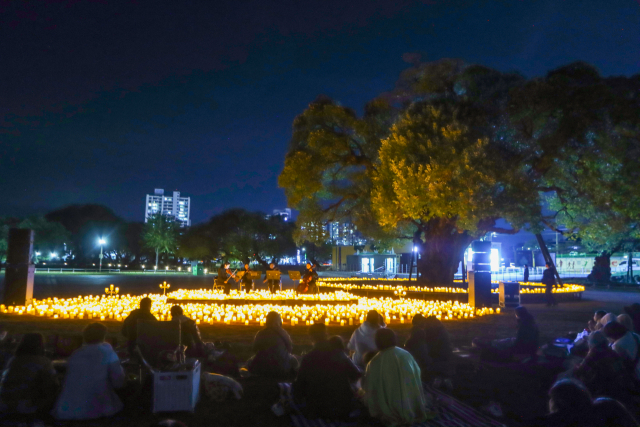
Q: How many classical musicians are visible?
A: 4